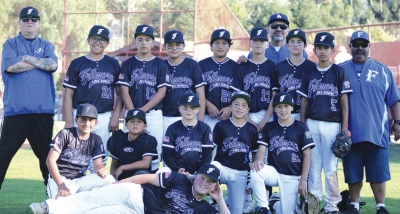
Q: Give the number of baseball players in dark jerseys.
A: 13